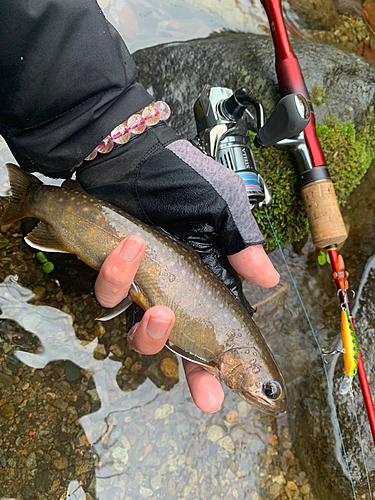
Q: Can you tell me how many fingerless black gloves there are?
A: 1